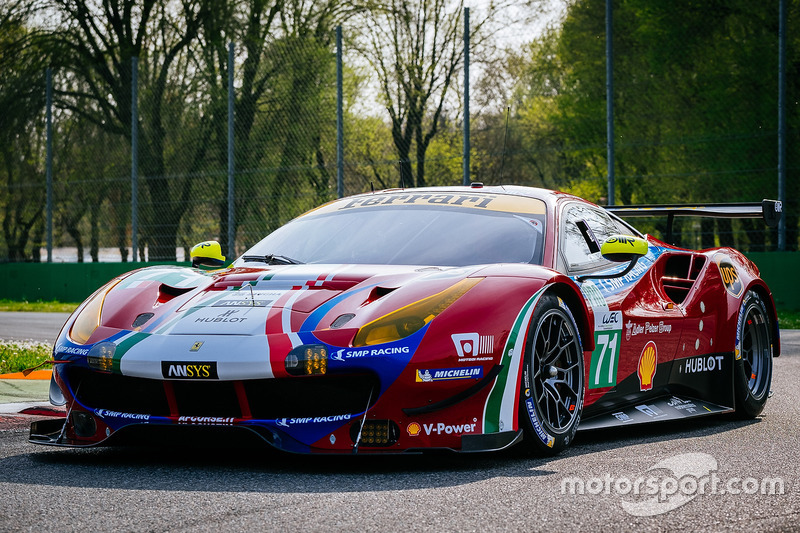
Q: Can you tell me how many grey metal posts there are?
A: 7